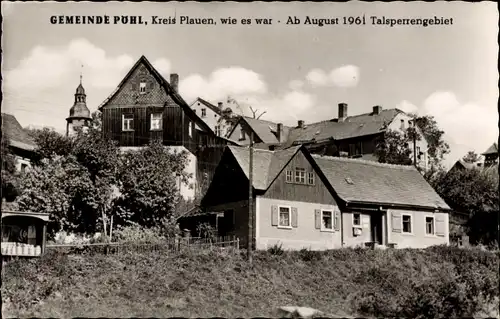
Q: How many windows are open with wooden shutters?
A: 4